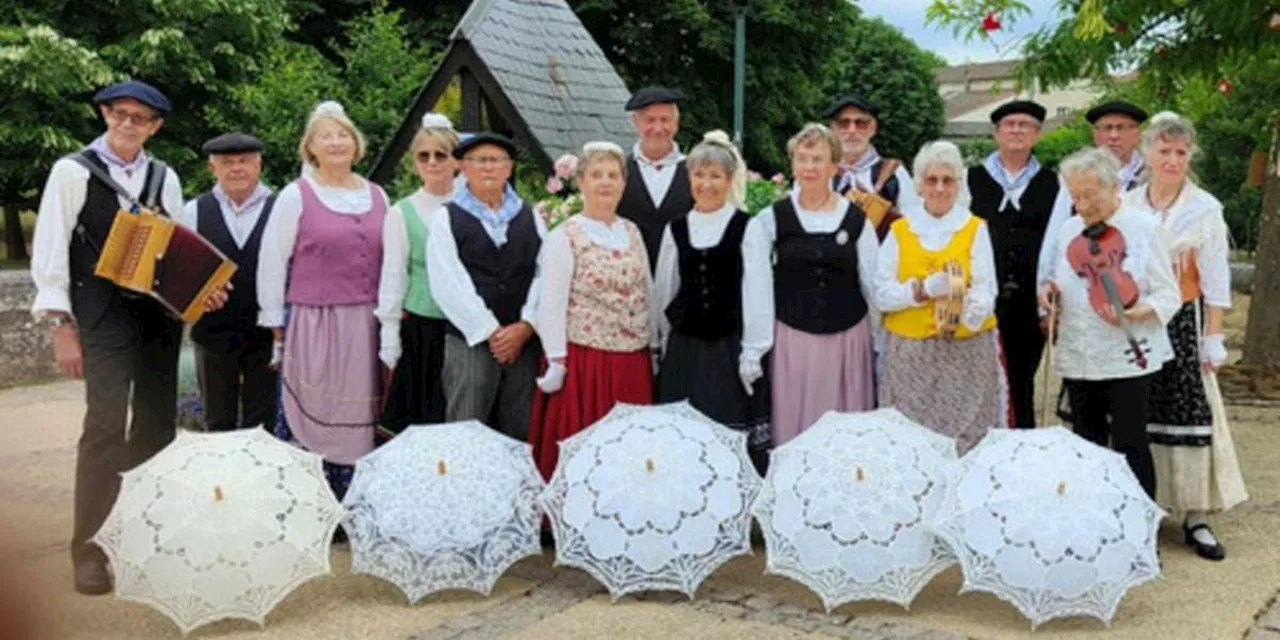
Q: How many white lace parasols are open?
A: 5